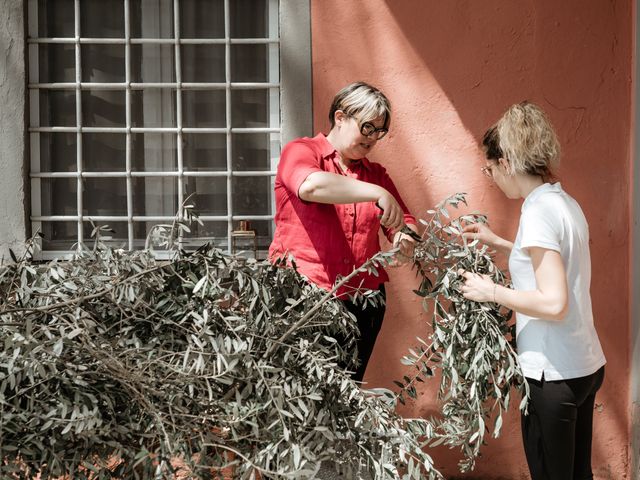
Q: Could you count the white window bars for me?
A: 9